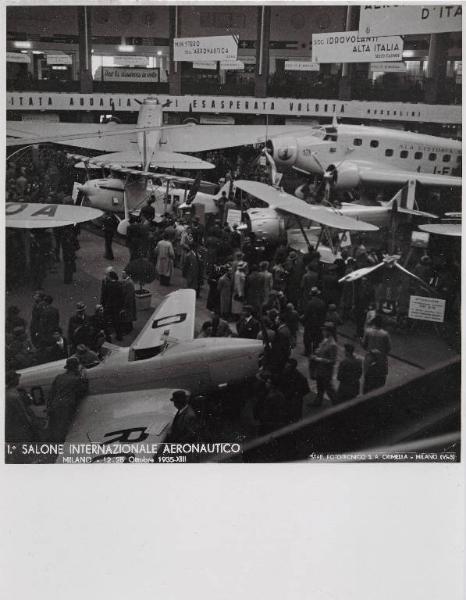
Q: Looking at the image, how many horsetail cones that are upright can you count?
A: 0